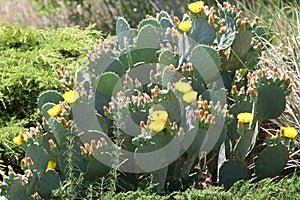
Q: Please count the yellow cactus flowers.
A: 12